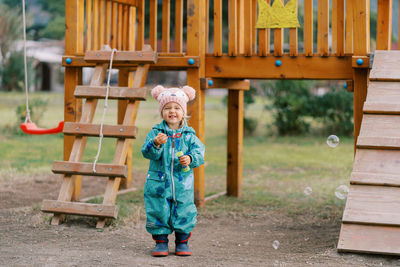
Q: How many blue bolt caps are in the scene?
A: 6